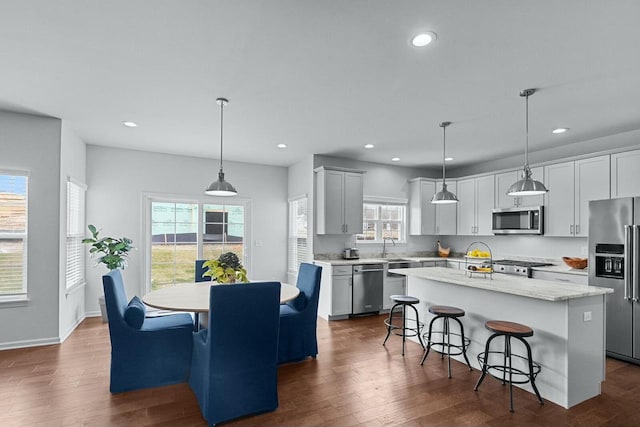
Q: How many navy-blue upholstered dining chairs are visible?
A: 4